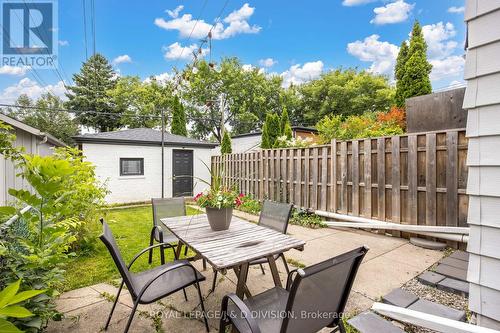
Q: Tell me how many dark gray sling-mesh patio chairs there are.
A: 4